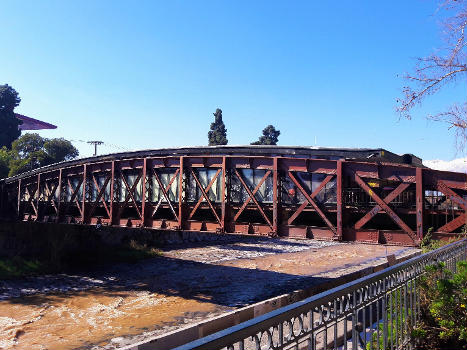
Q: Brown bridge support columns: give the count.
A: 11